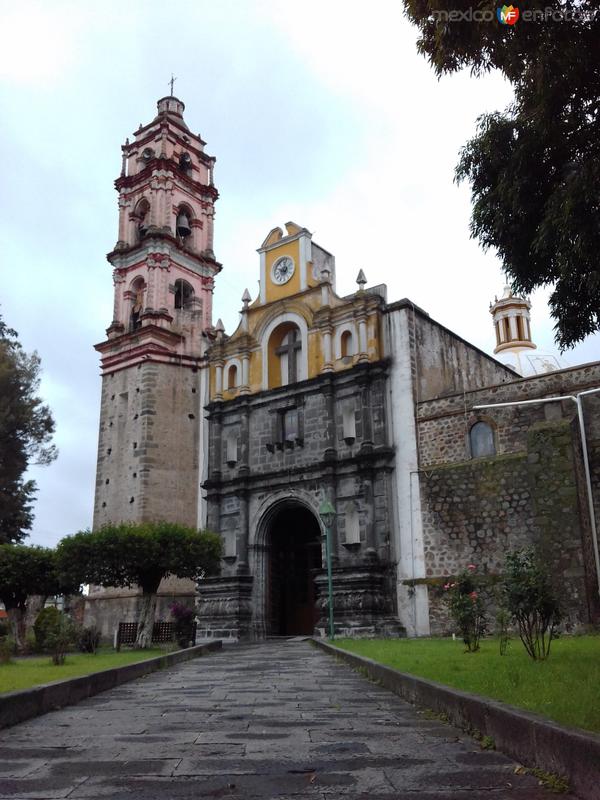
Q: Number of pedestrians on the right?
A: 0